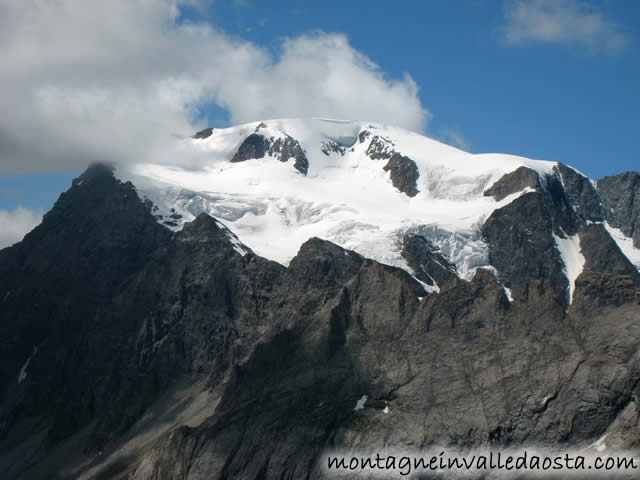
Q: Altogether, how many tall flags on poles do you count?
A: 0